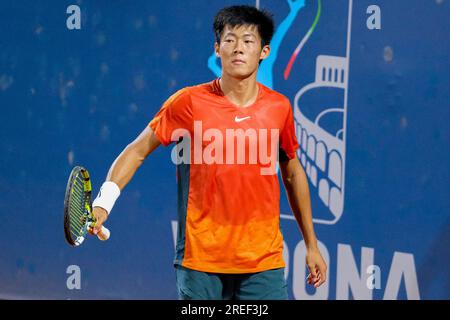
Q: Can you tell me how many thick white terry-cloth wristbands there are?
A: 1